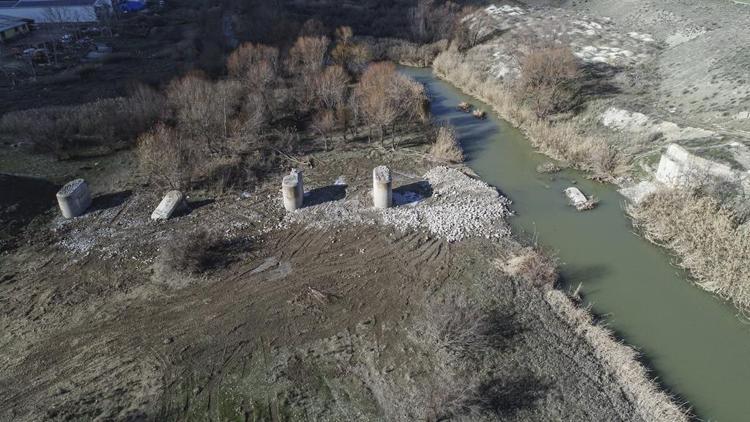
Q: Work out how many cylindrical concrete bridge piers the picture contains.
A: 4